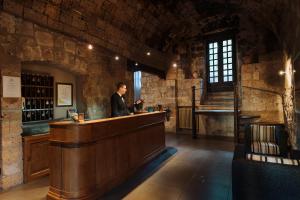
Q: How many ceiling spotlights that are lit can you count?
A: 5